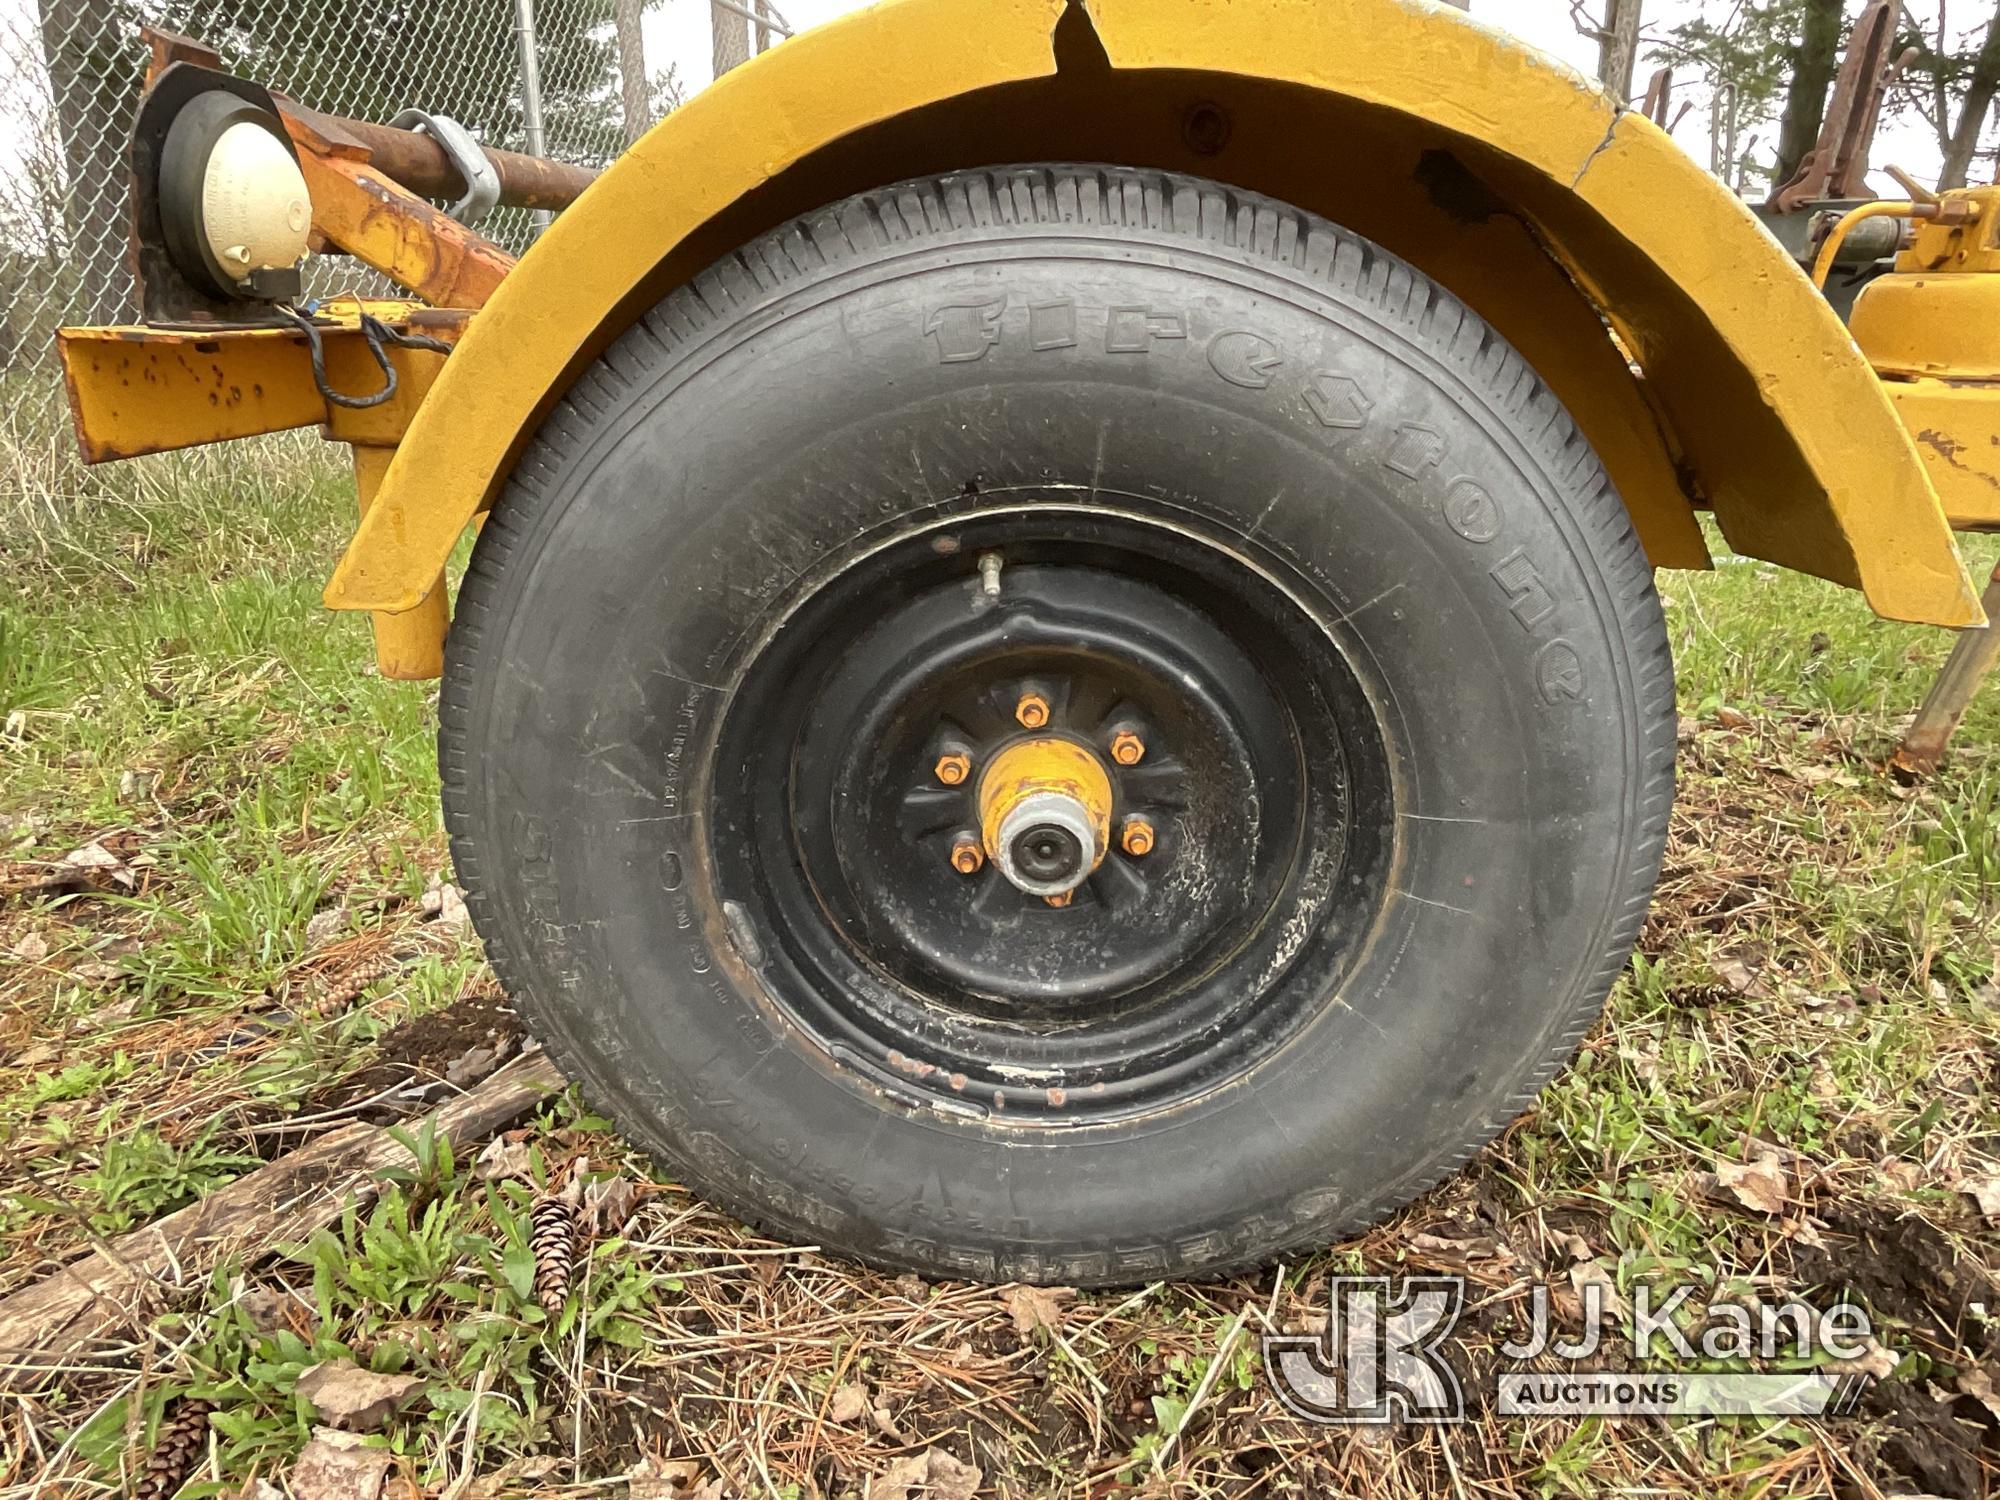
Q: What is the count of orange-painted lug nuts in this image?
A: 6